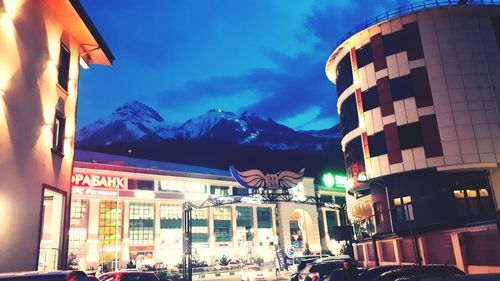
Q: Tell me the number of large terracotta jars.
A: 0